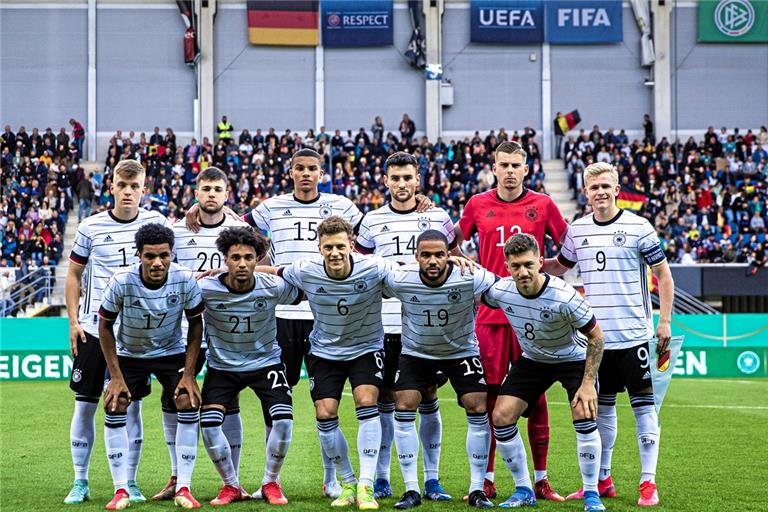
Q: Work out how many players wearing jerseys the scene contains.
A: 11